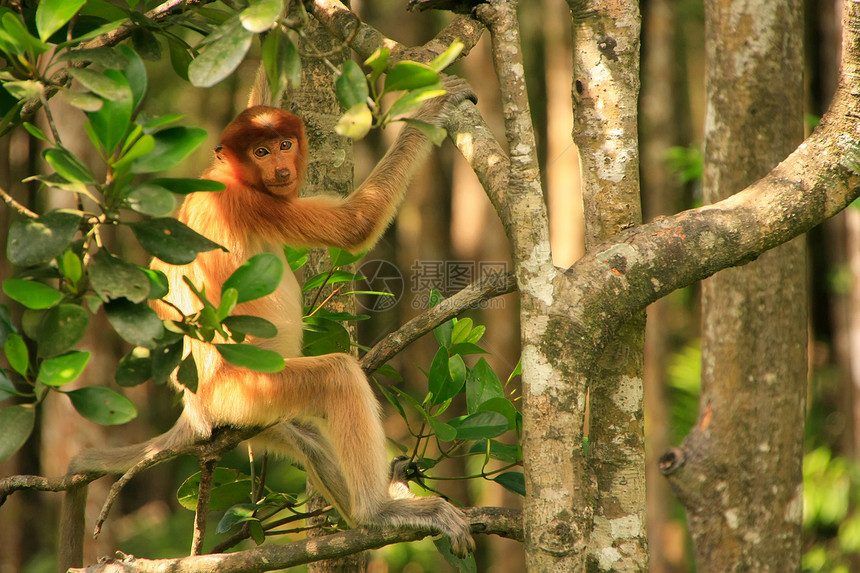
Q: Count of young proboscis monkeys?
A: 1